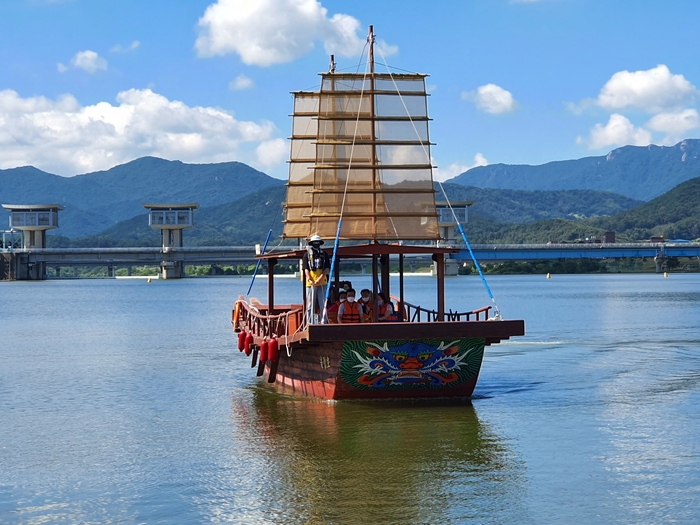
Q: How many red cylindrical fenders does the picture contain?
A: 4